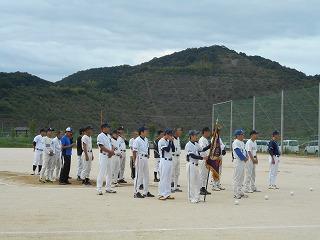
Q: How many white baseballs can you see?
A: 4